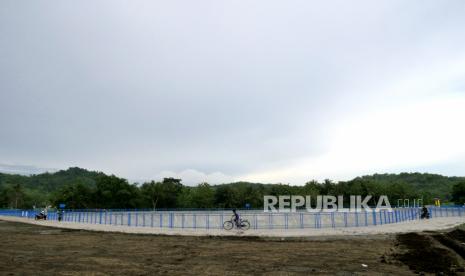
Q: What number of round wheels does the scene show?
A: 2